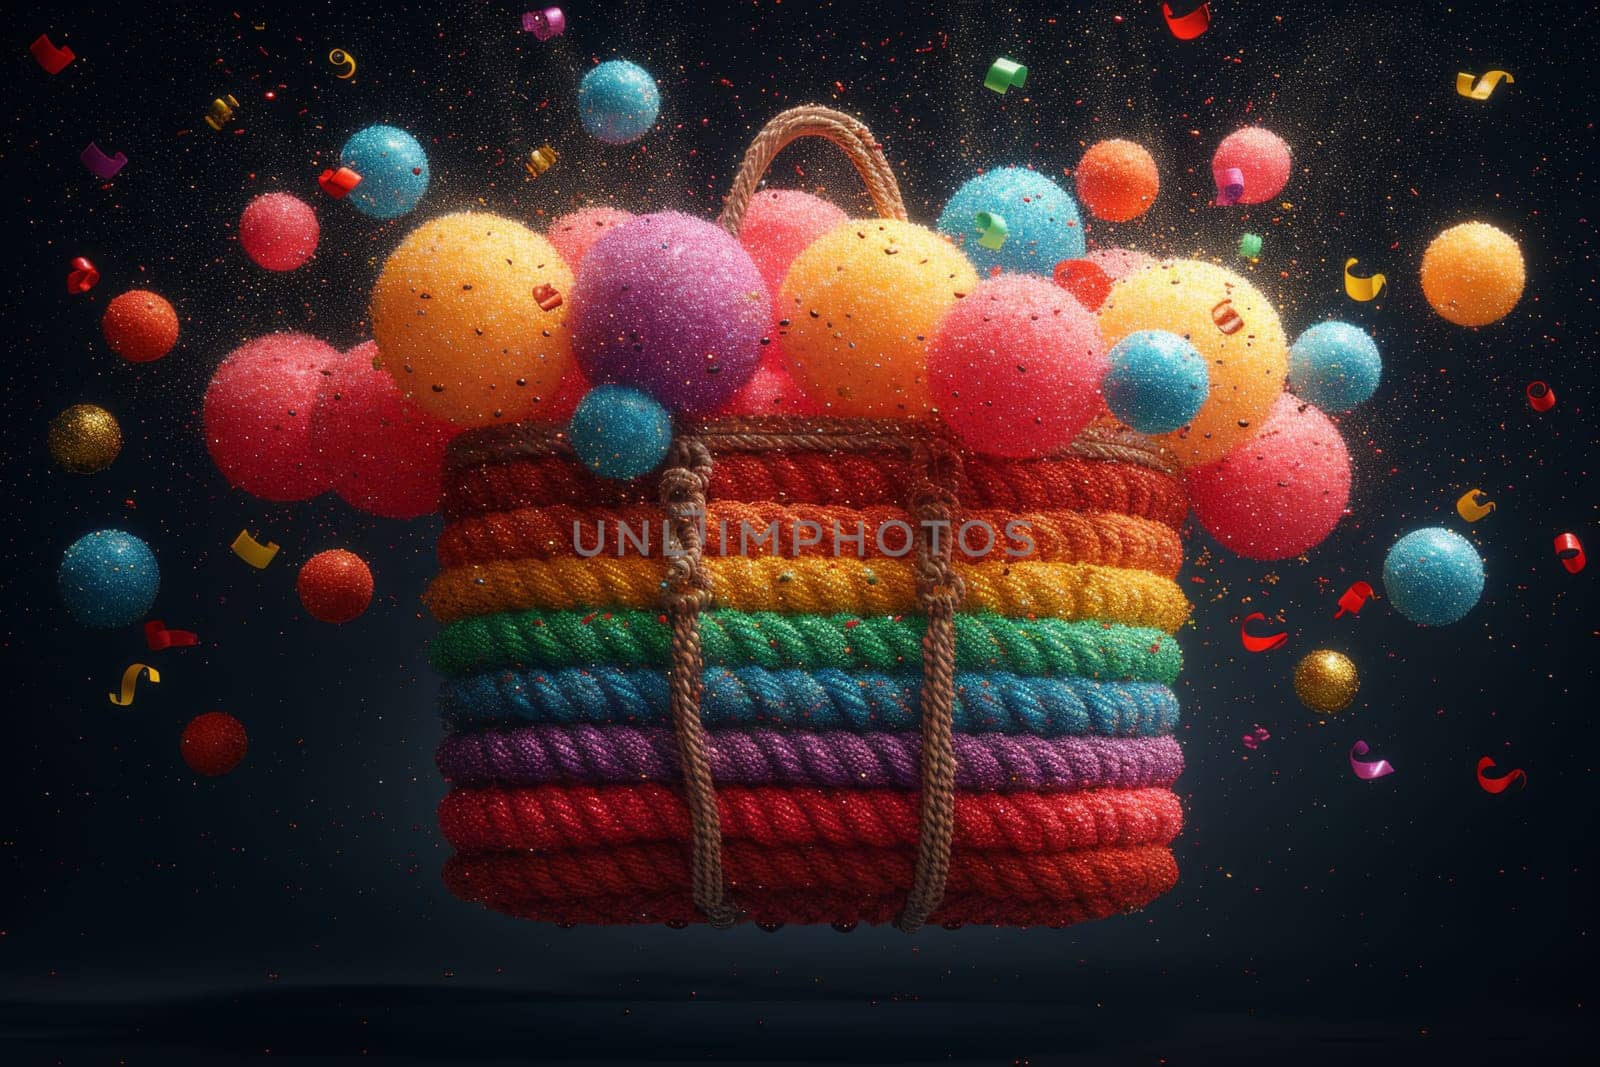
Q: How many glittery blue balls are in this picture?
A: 8